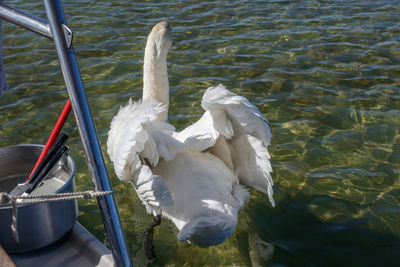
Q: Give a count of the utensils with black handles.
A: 2